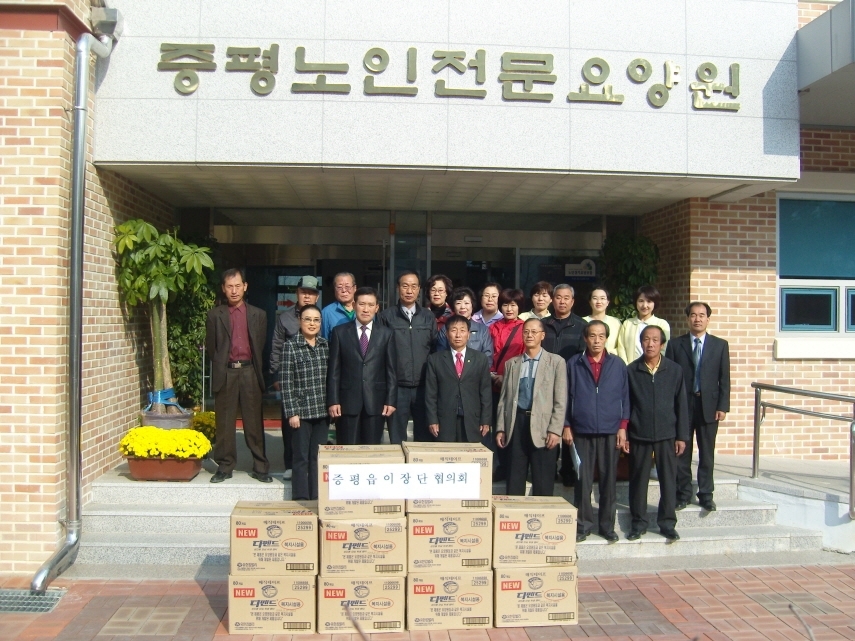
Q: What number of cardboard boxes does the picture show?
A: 10